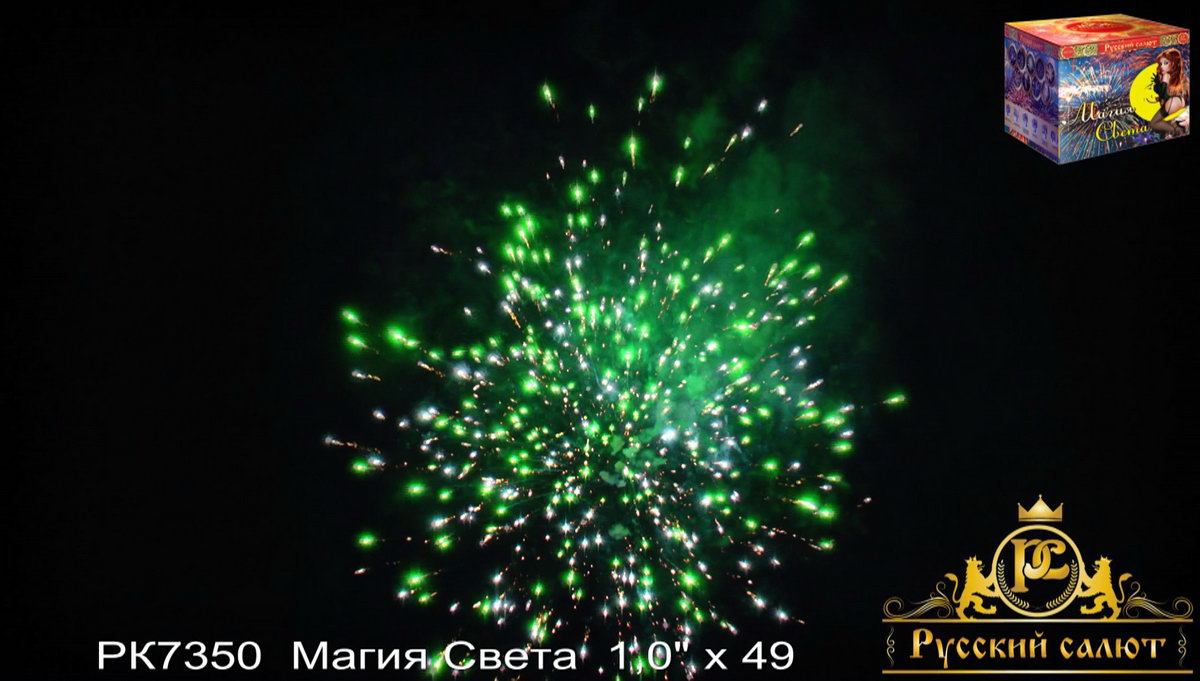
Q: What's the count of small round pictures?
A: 9